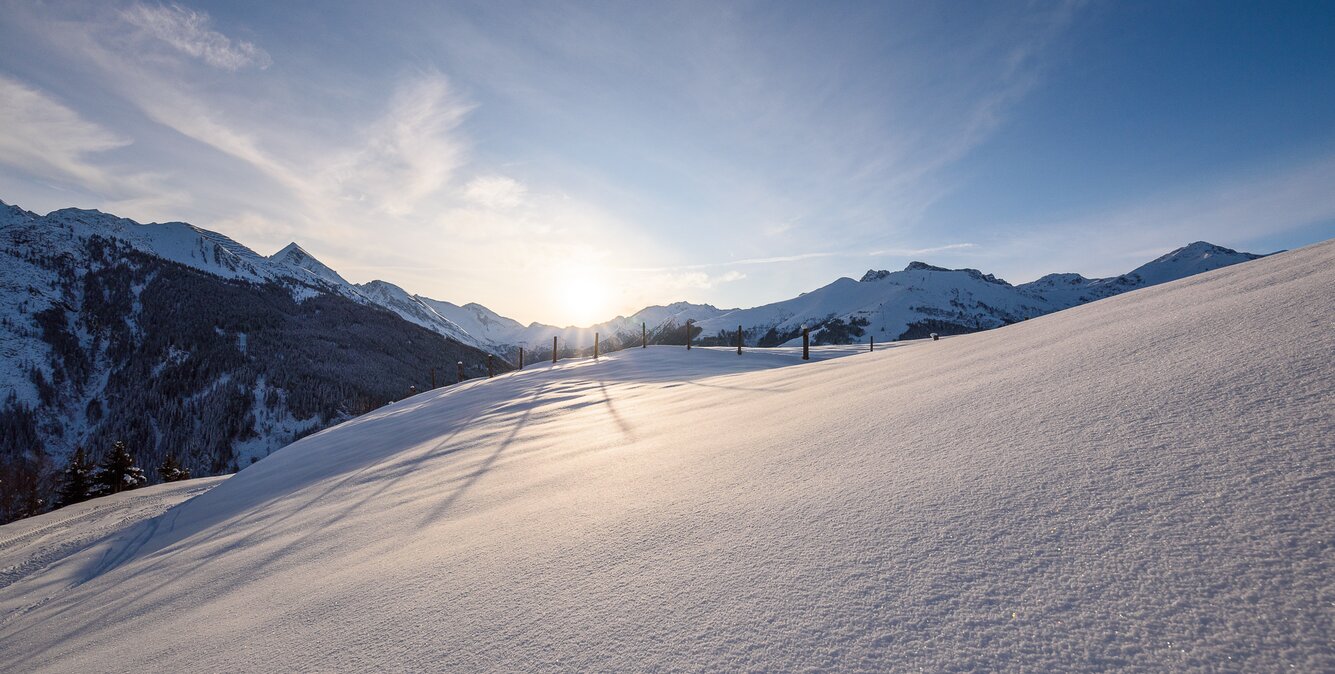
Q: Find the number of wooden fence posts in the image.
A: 13